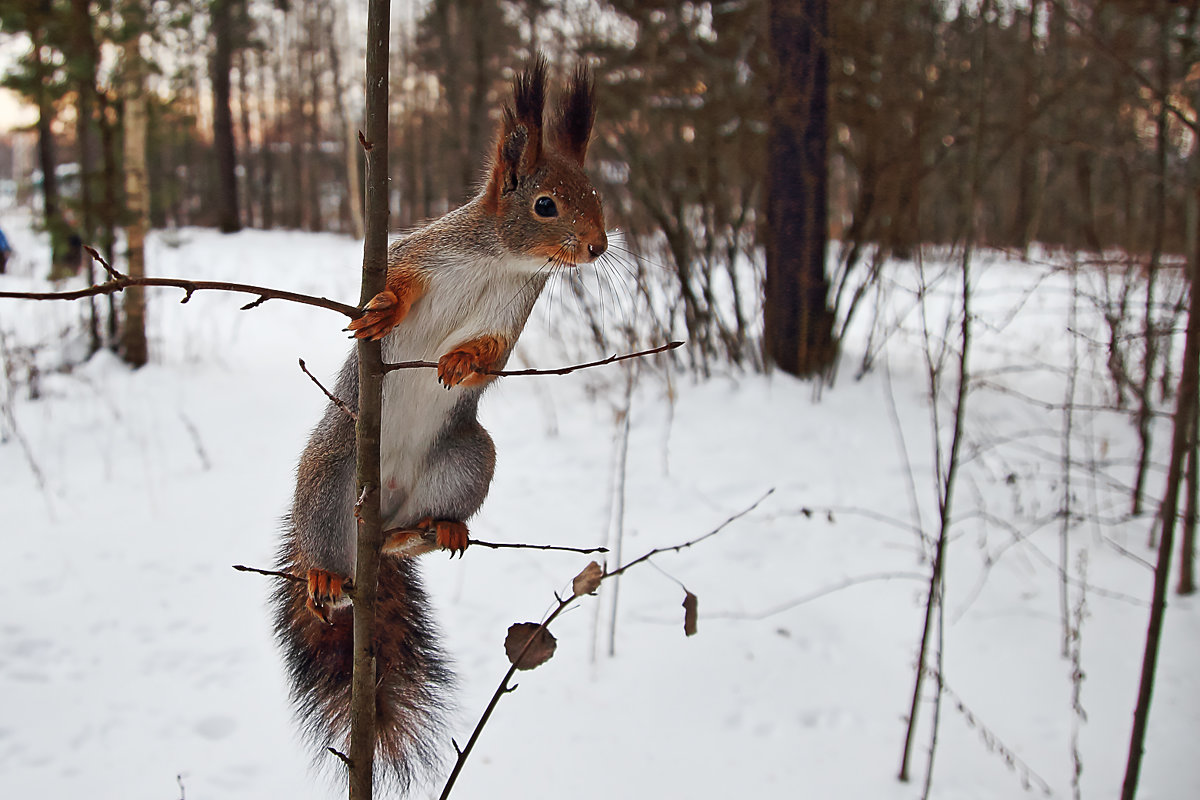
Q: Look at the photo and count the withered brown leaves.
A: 3